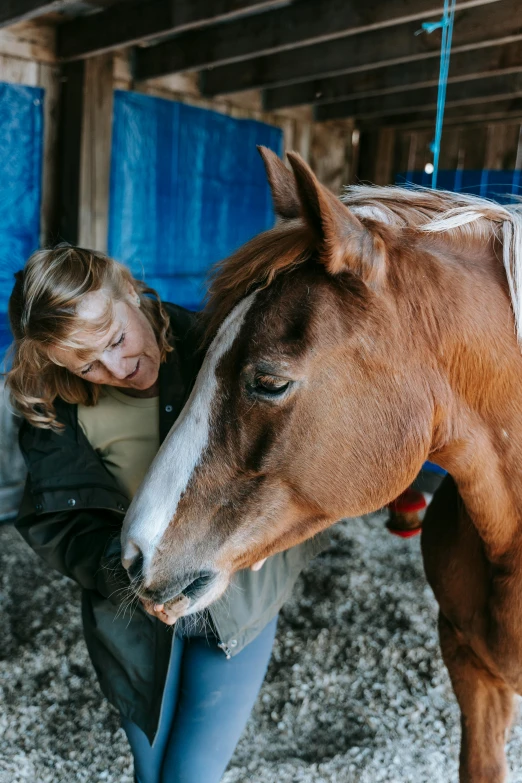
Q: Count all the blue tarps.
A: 3